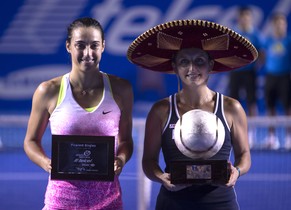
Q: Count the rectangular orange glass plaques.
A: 0